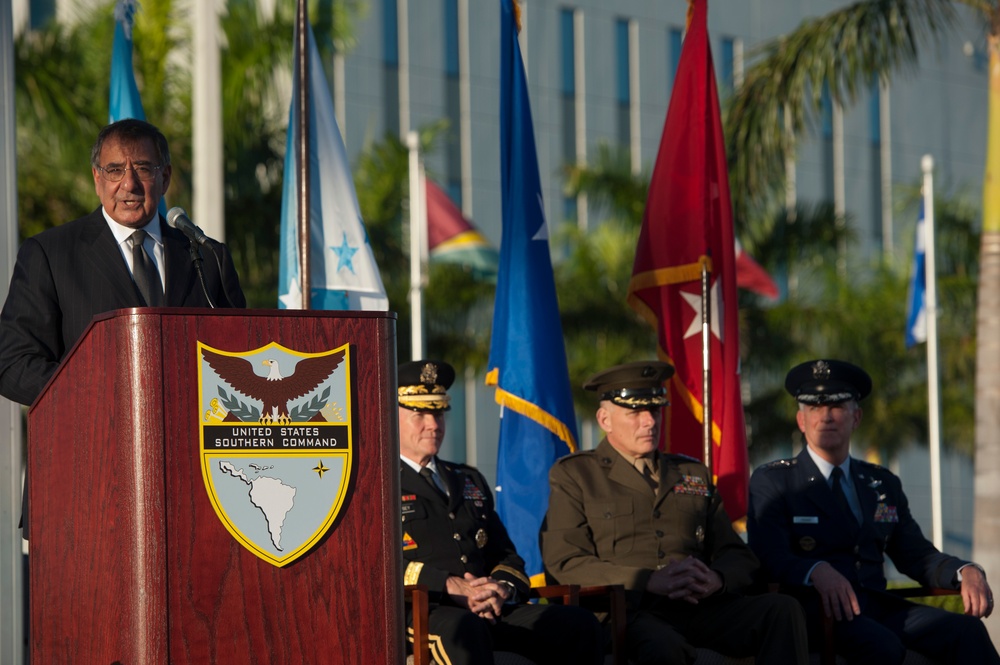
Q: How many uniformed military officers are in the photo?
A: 3